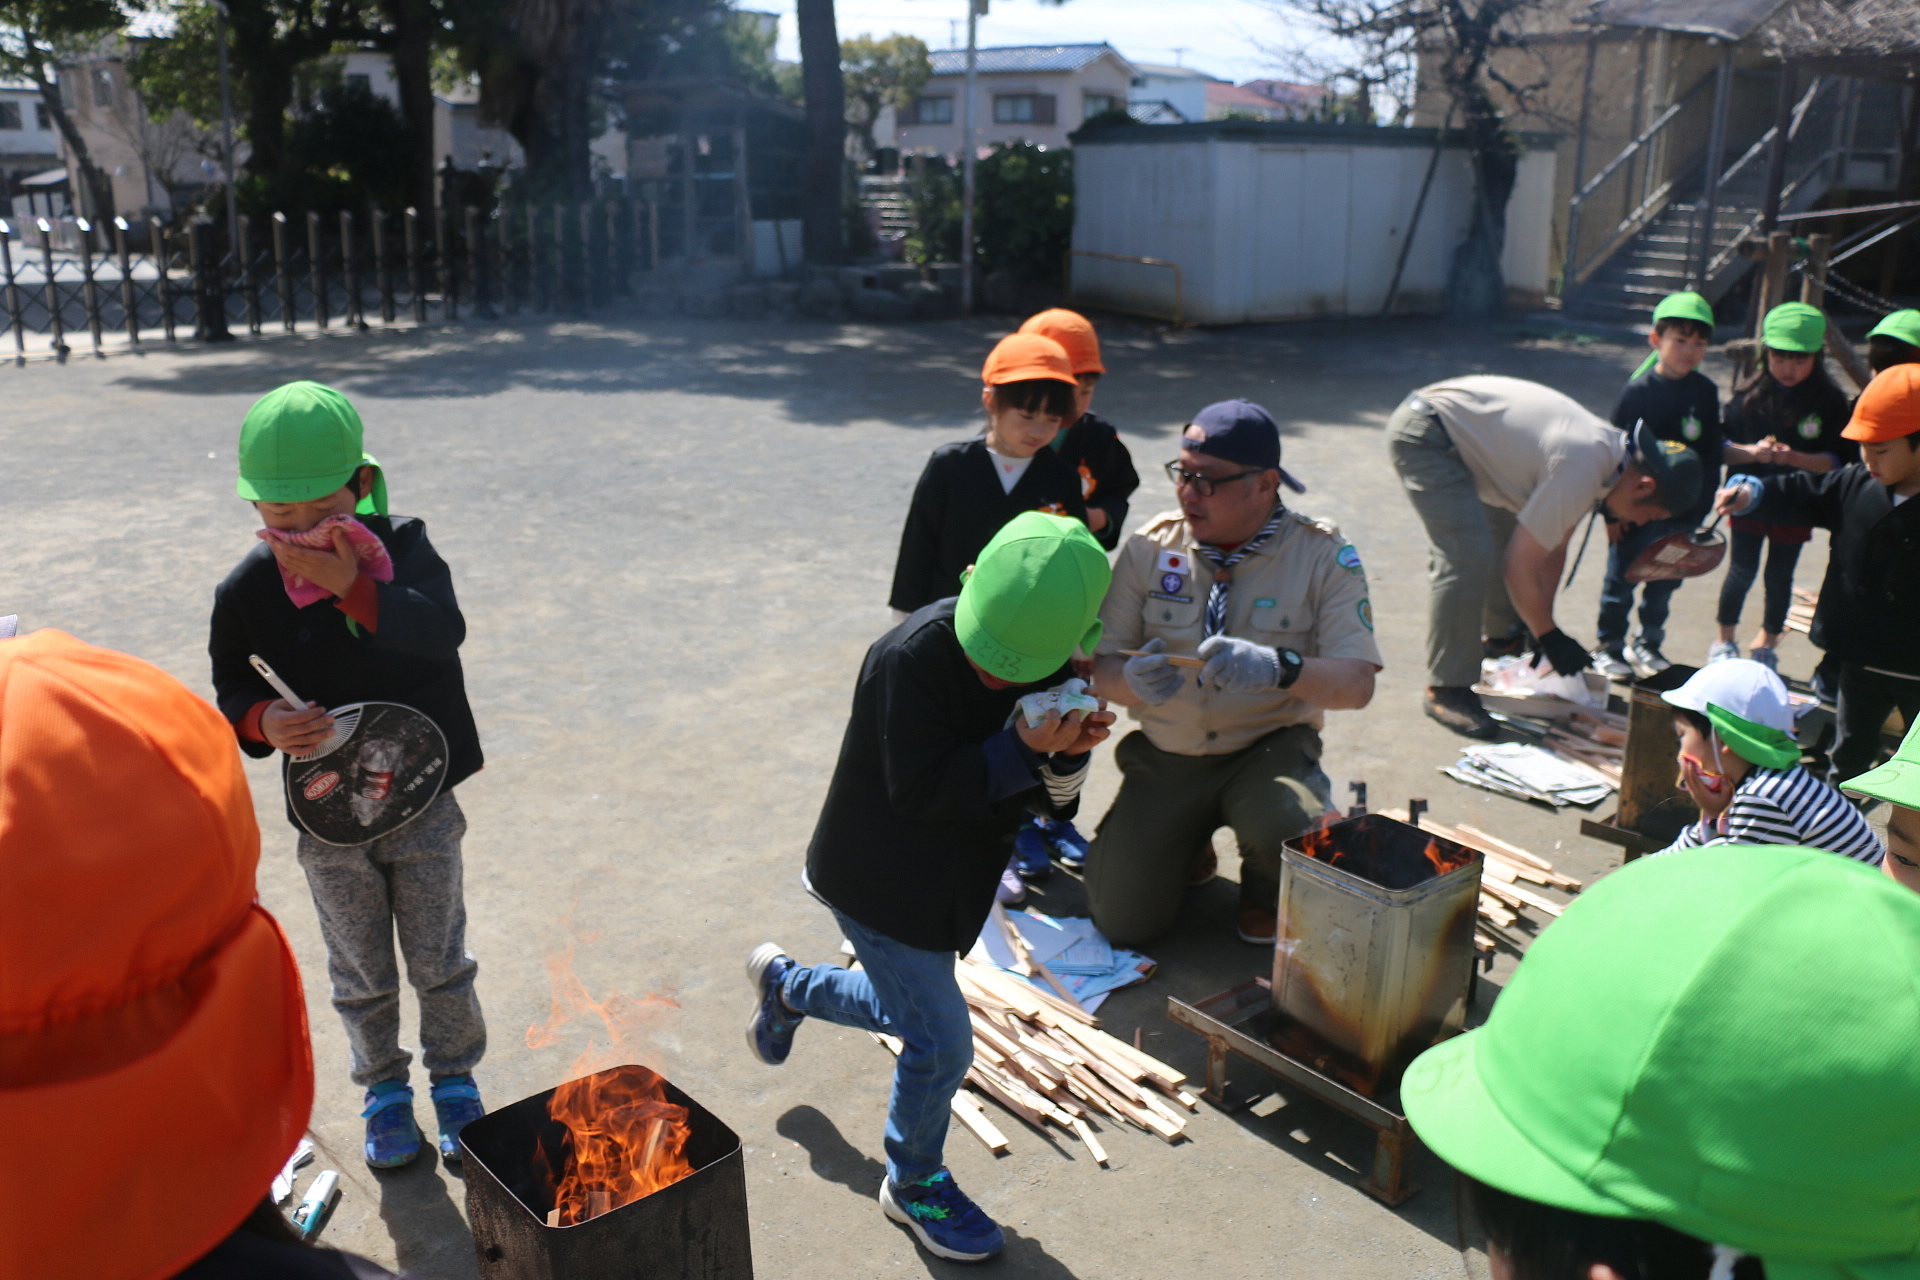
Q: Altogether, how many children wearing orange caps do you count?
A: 4